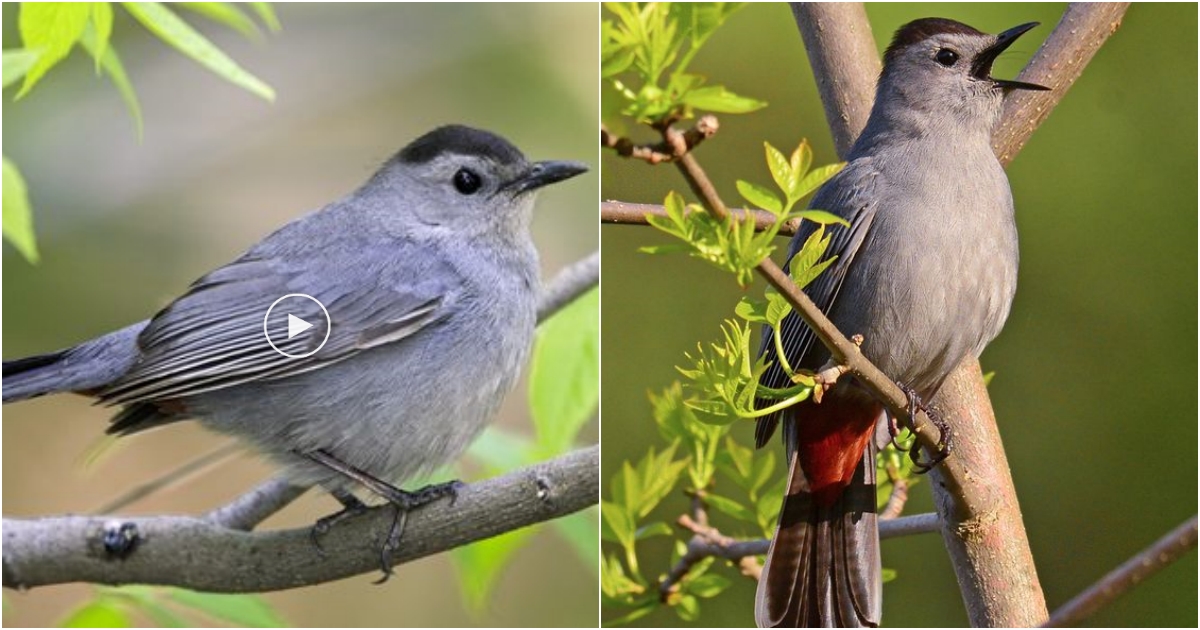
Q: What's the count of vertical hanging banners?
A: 0